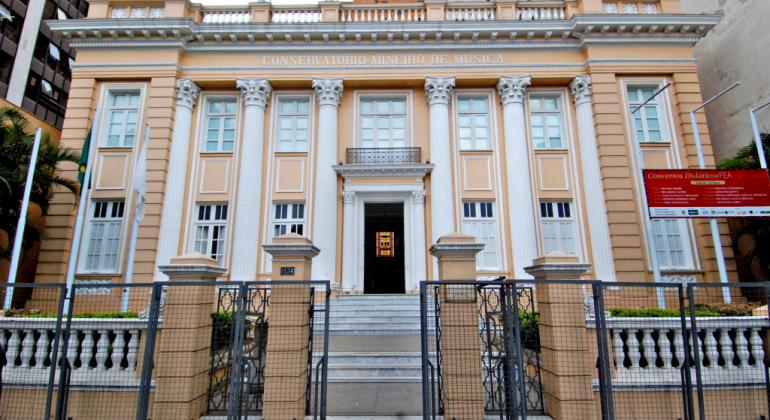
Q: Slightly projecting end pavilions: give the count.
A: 2